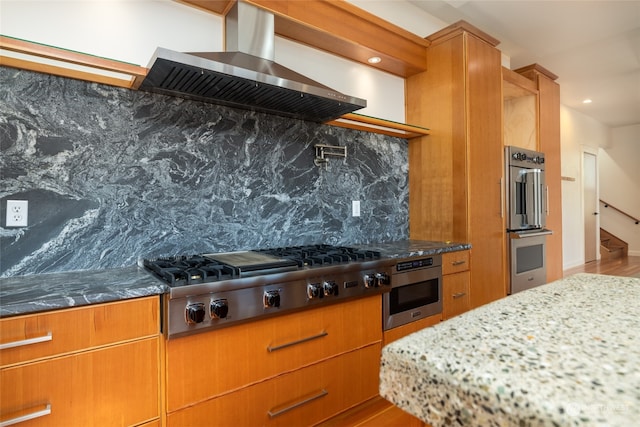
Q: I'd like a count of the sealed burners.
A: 6